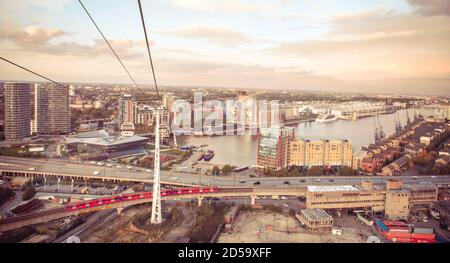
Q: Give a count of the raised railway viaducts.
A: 1